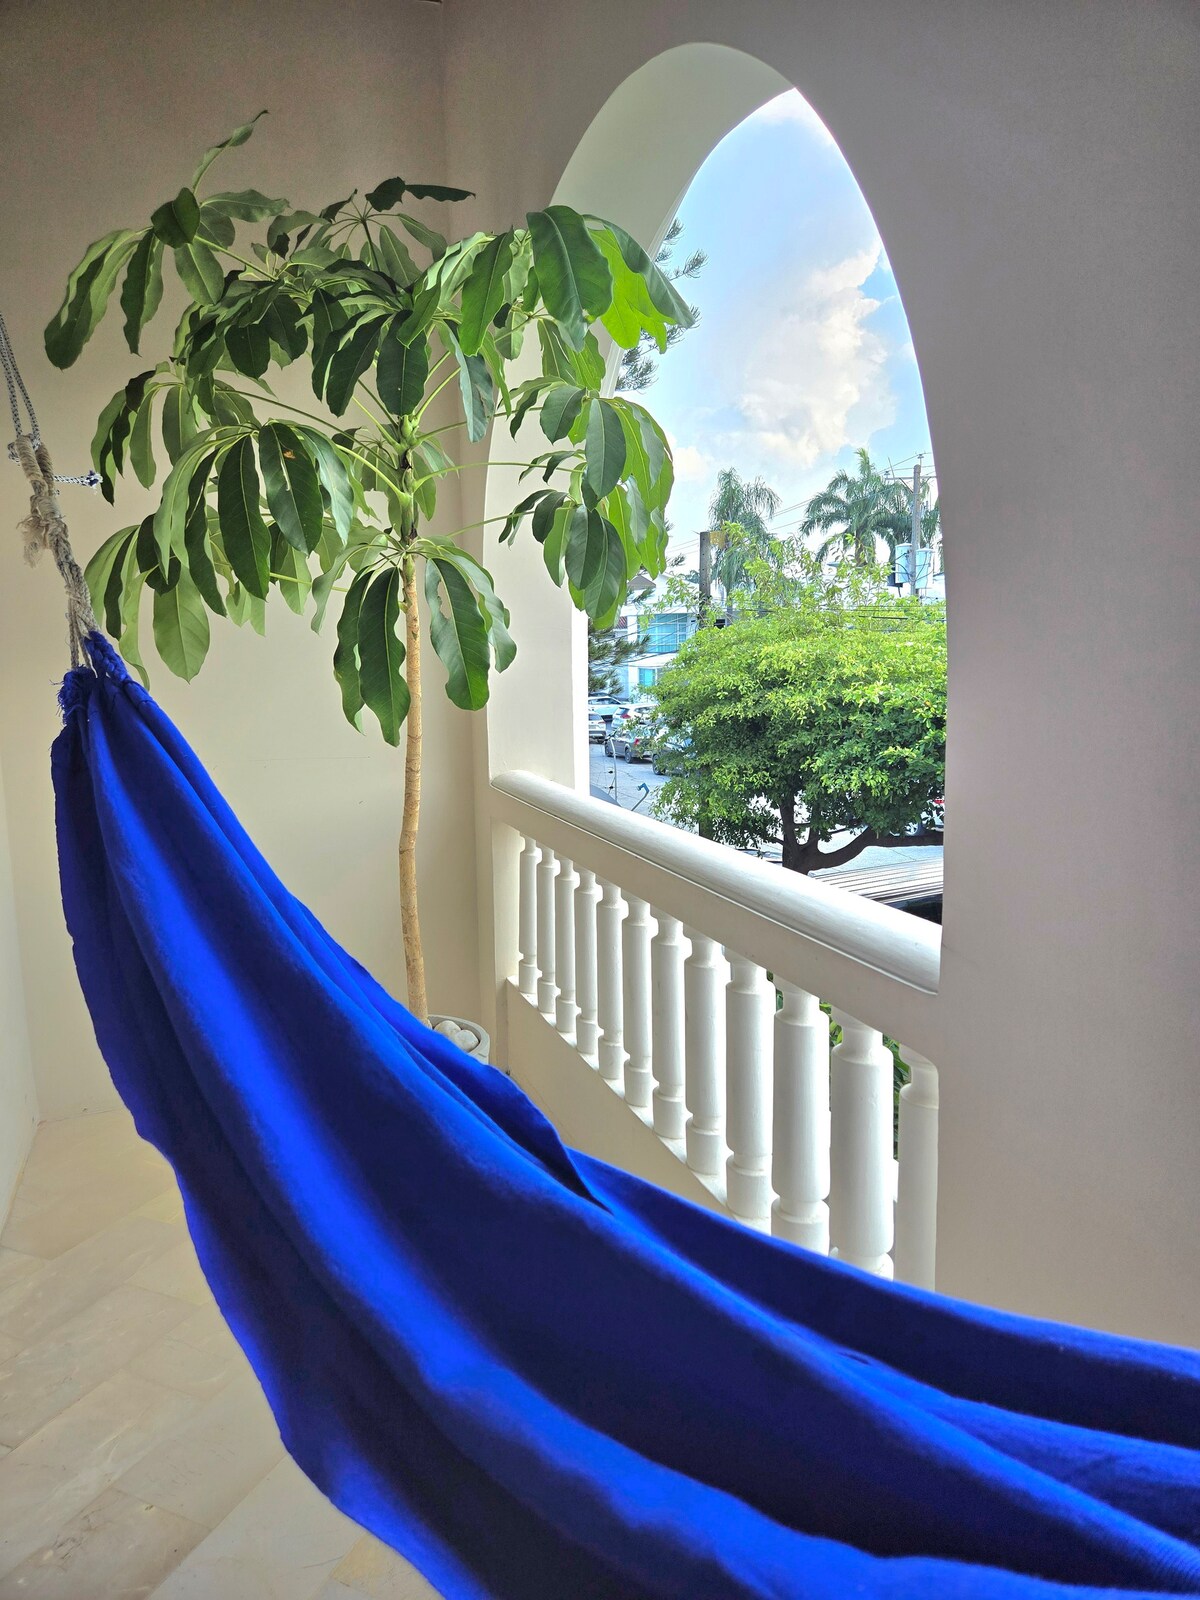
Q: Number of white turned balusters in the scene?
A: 12